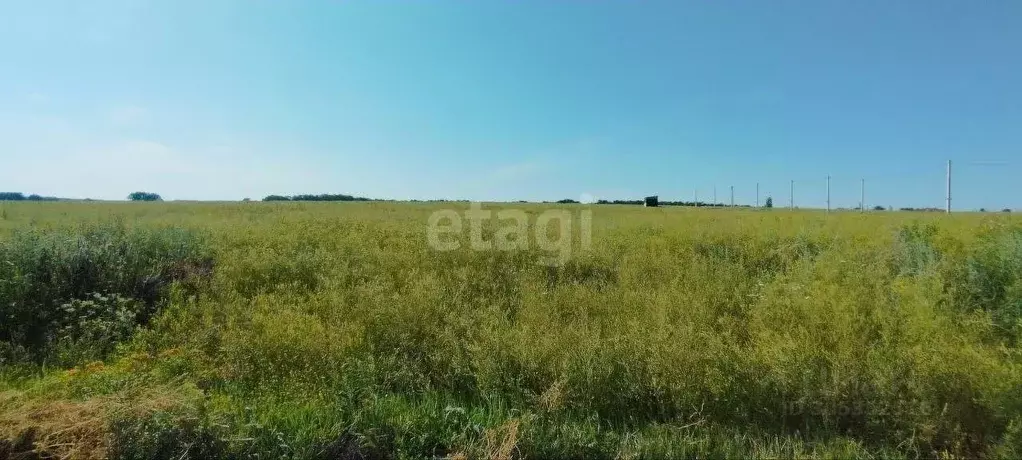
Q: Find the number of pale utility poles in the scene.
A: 8